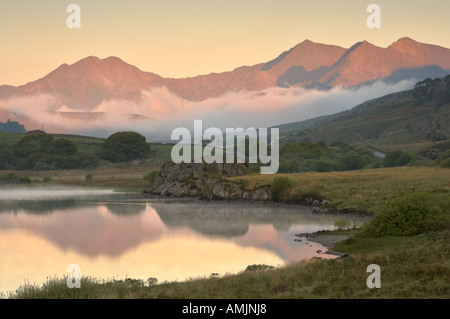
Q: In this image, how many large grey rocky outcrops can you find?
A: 1